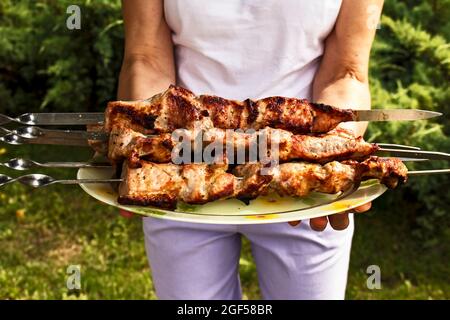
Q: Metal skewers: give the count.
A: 5